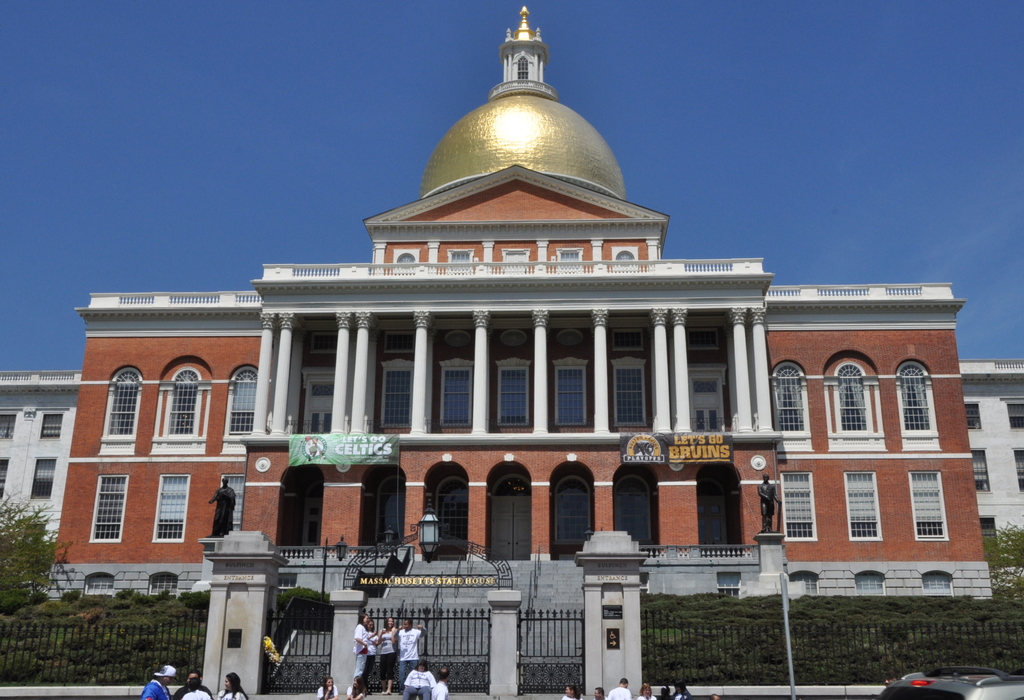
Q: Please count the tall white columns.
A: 12